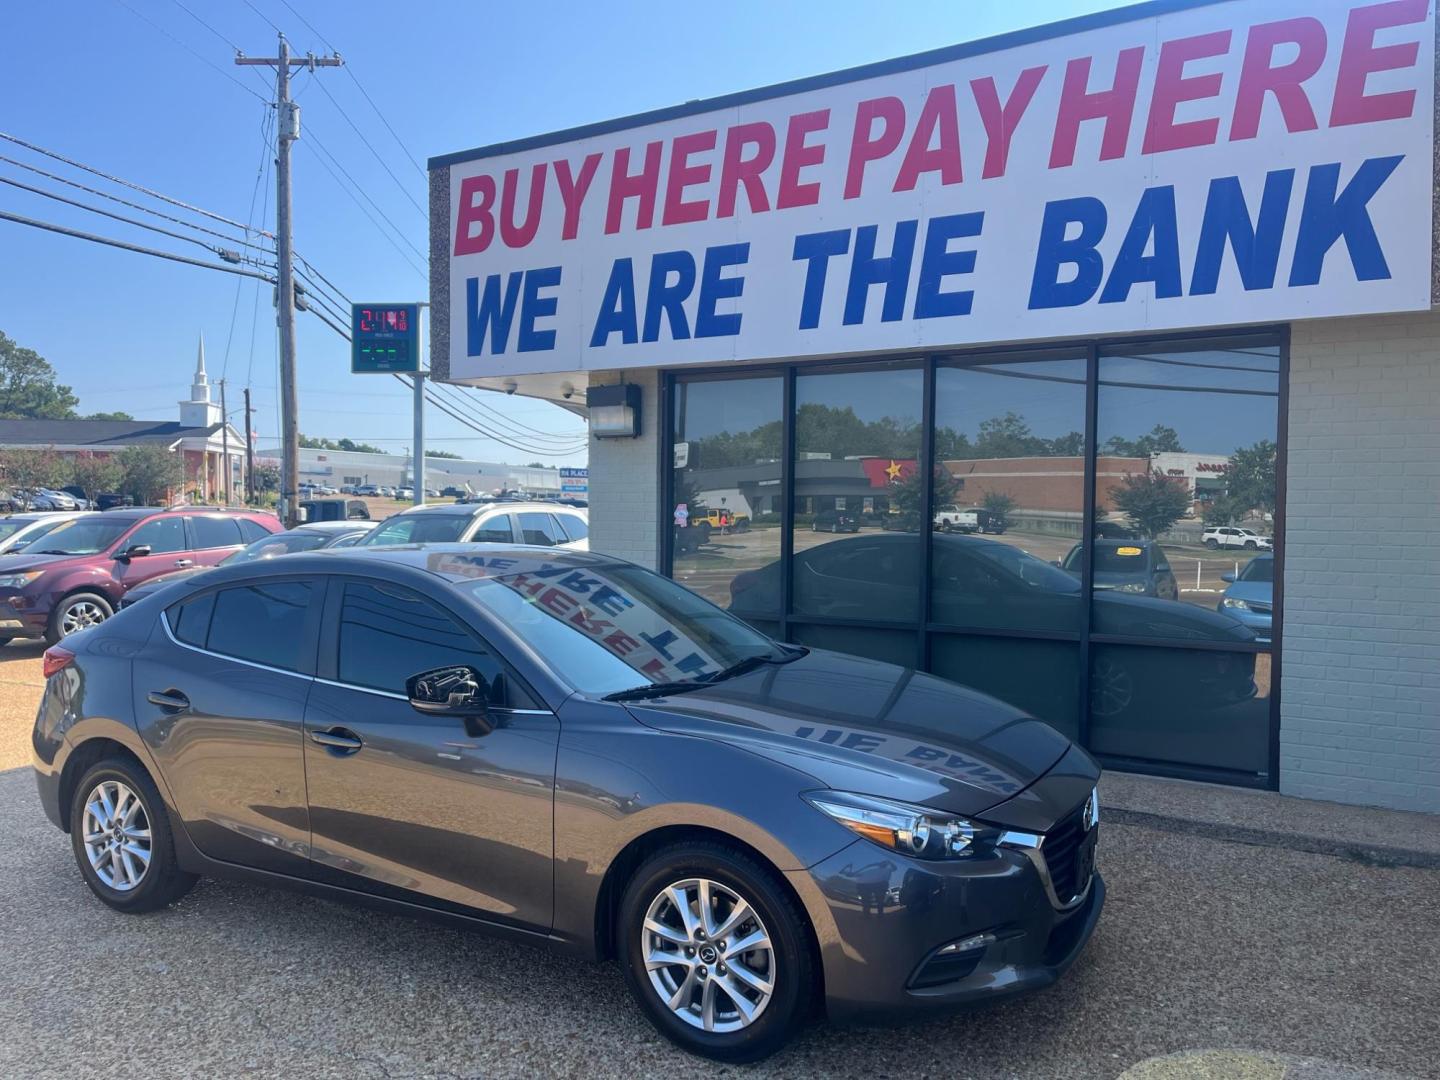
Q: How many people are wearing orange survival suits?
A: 0